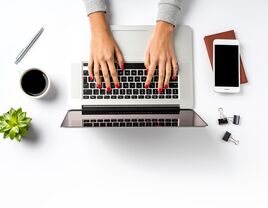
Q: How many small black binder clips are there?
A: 3